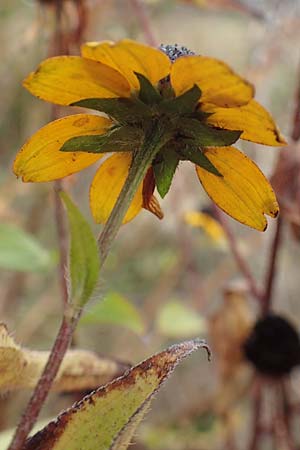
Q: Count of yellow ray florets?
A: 7